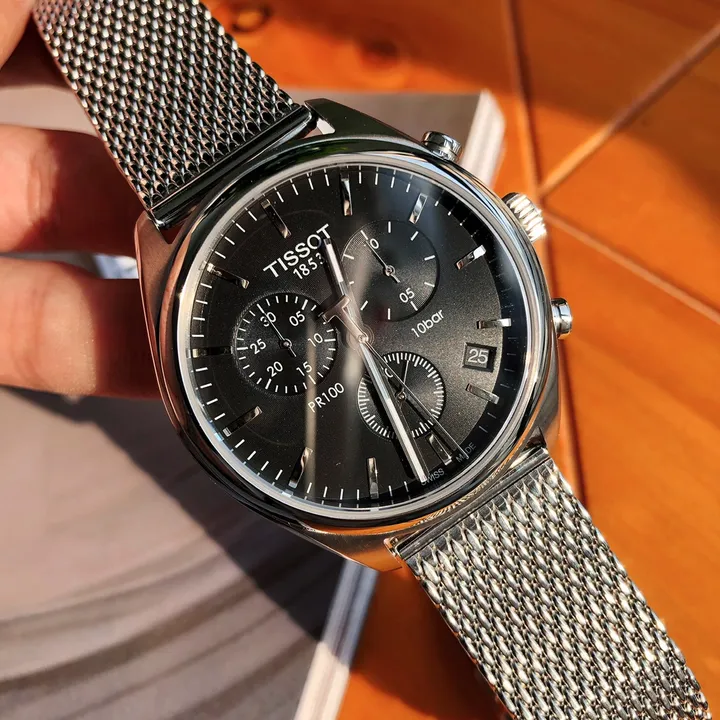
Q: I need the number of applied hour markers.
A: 12